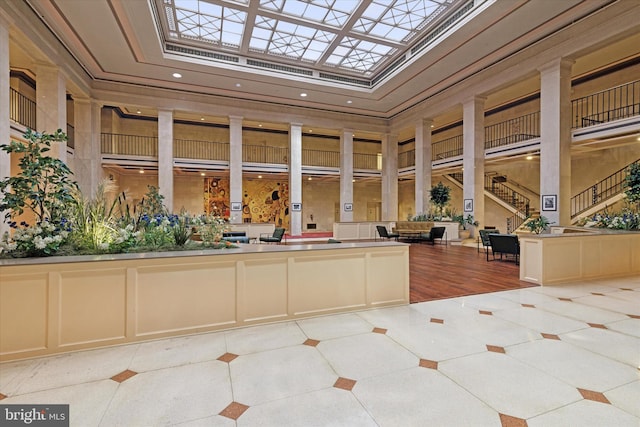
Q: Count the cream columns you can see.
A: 11